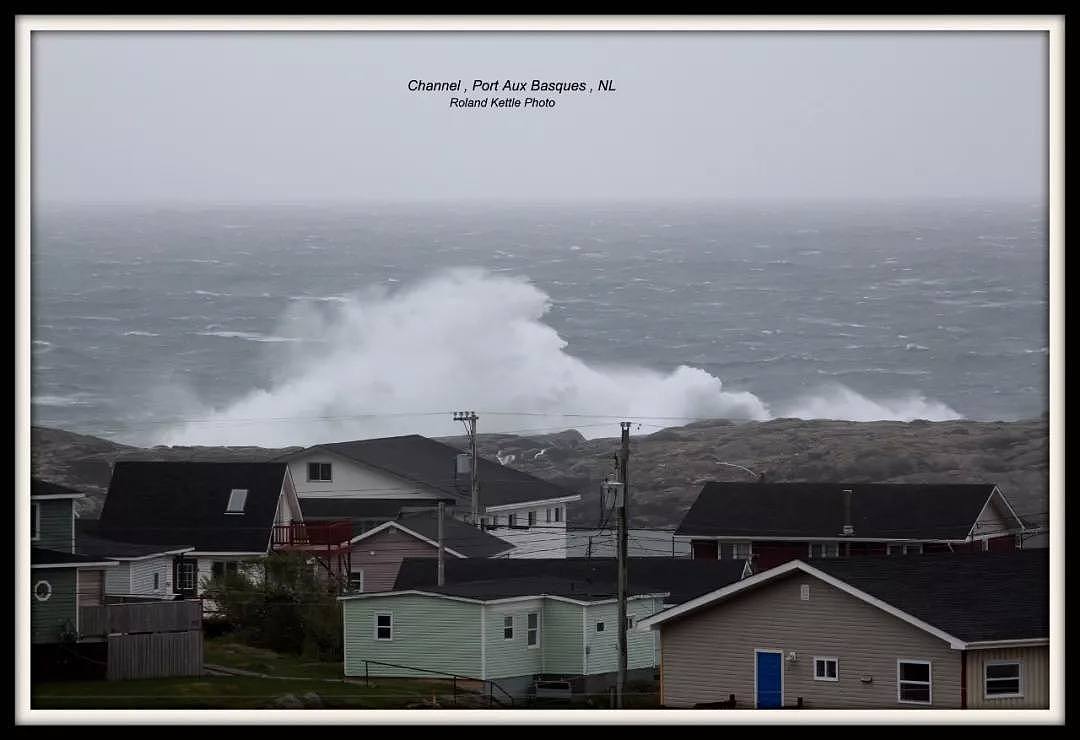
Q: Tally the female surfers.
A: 0